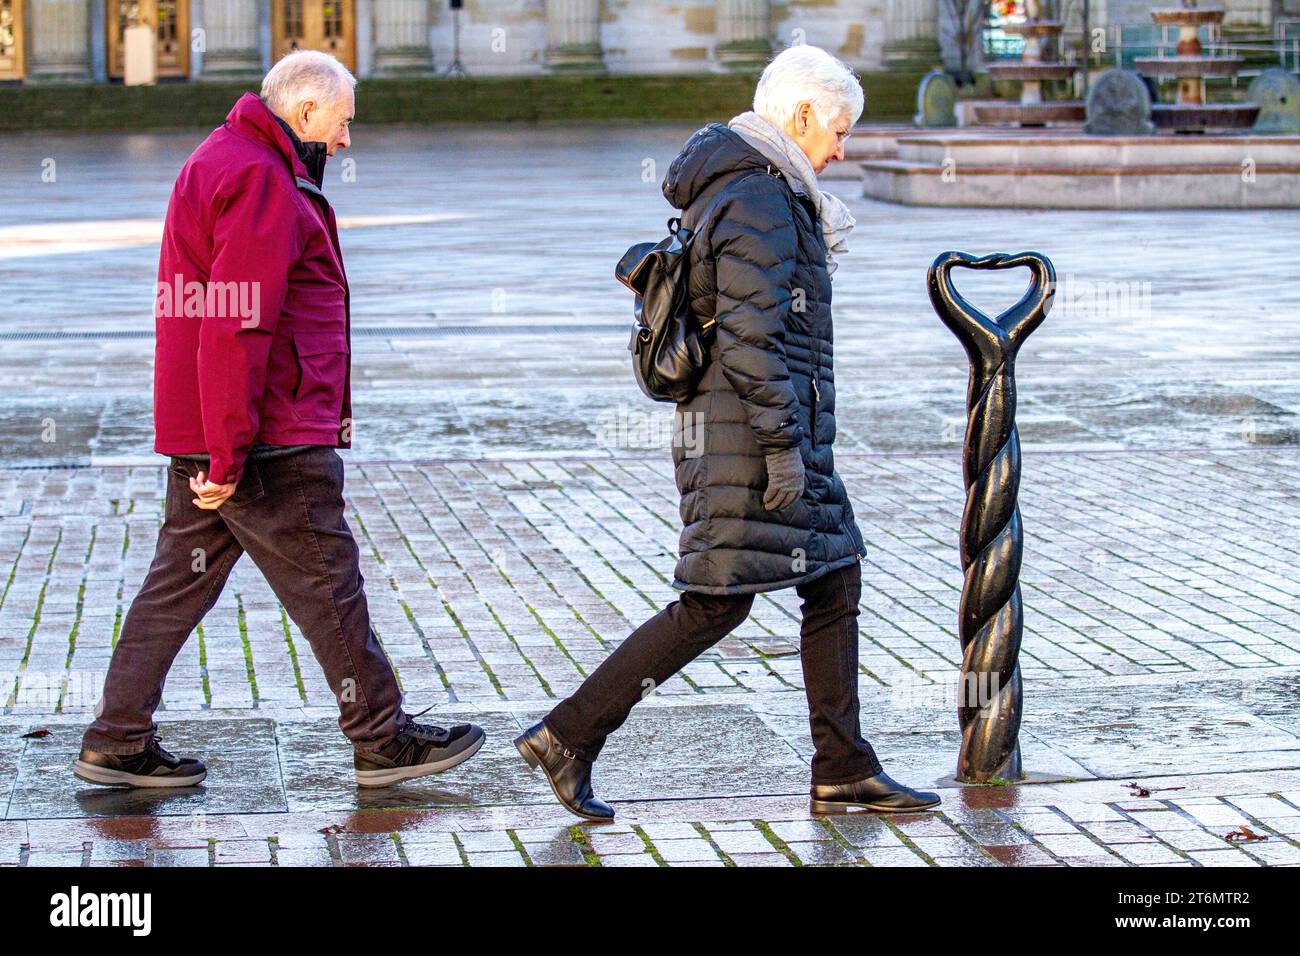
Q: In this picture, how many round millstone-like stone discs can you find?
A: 3